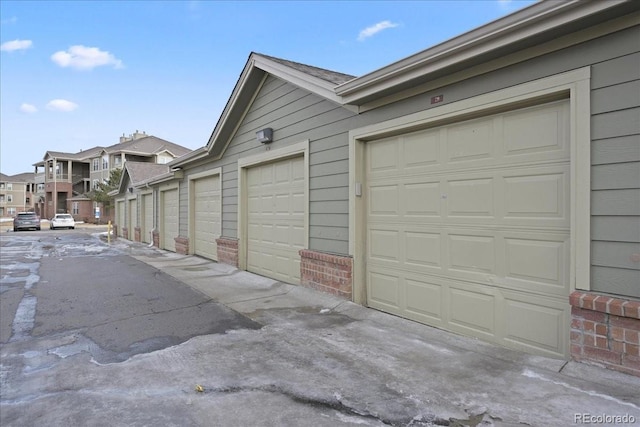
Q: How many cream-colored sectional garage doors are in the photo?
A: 7